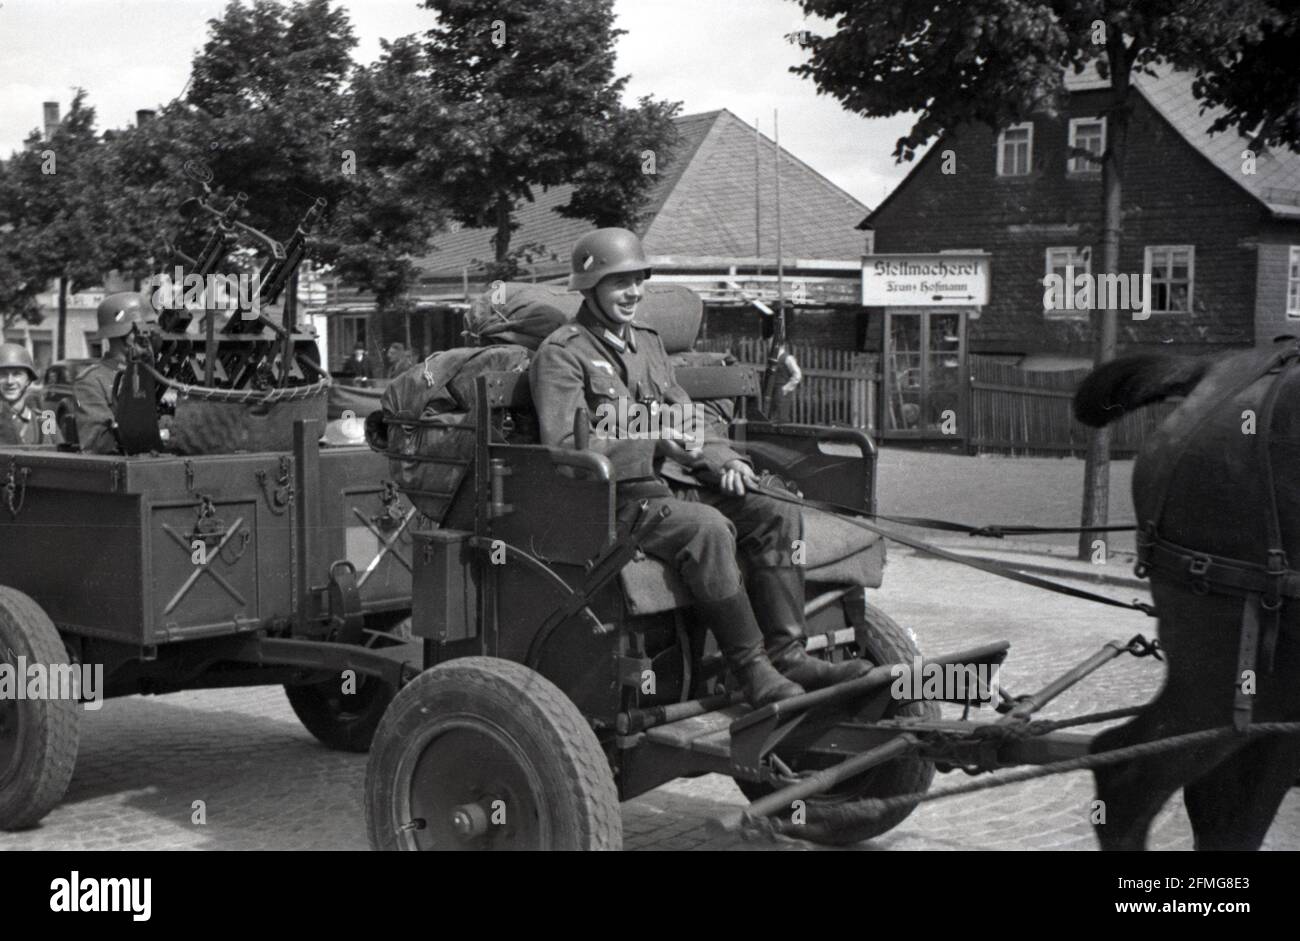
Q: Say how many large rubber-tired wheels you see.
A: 4